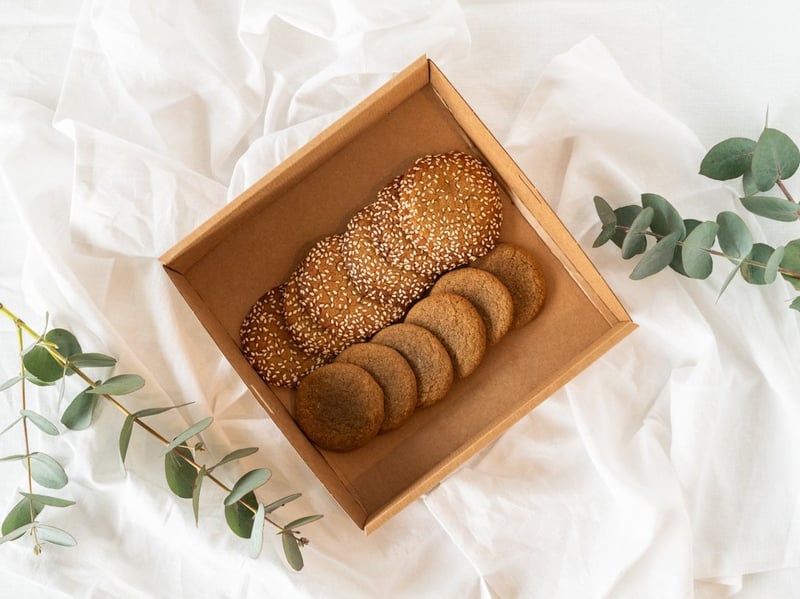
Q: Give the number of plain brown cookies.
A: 6